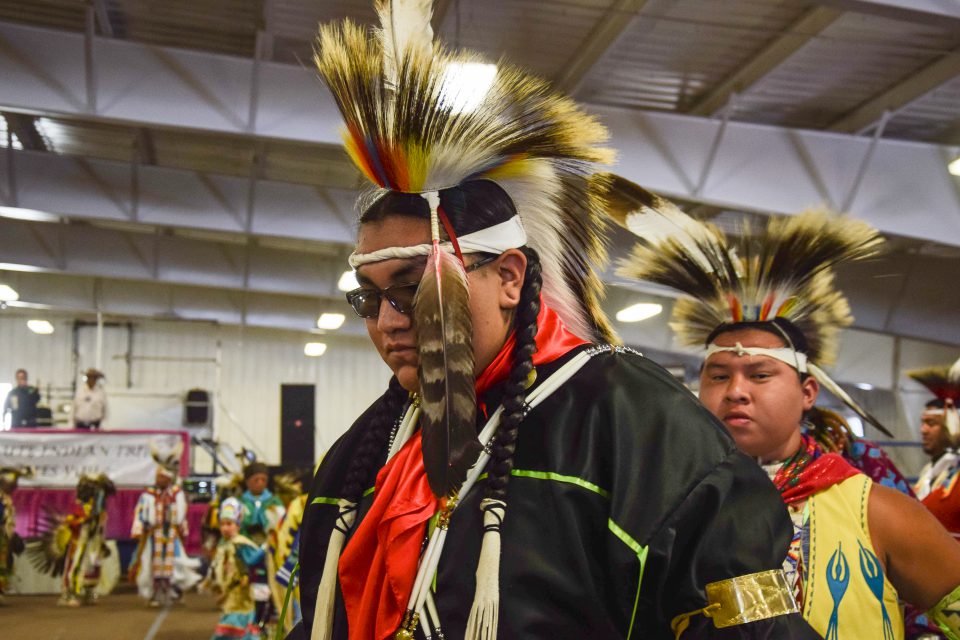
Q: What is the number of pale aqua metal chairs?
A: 0